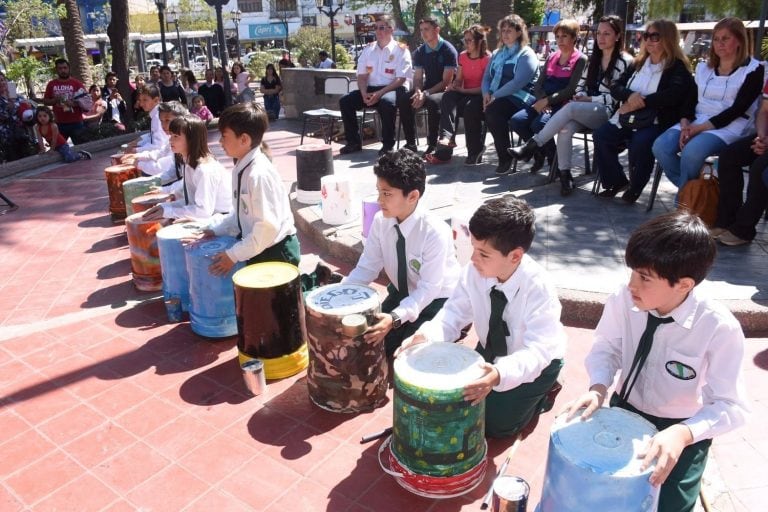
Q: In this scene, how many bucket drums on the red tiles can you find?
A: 11